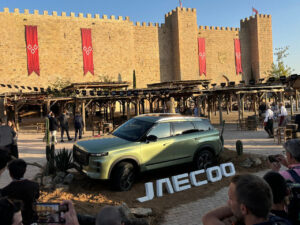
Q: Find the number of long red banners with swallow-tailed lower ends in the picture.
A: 4